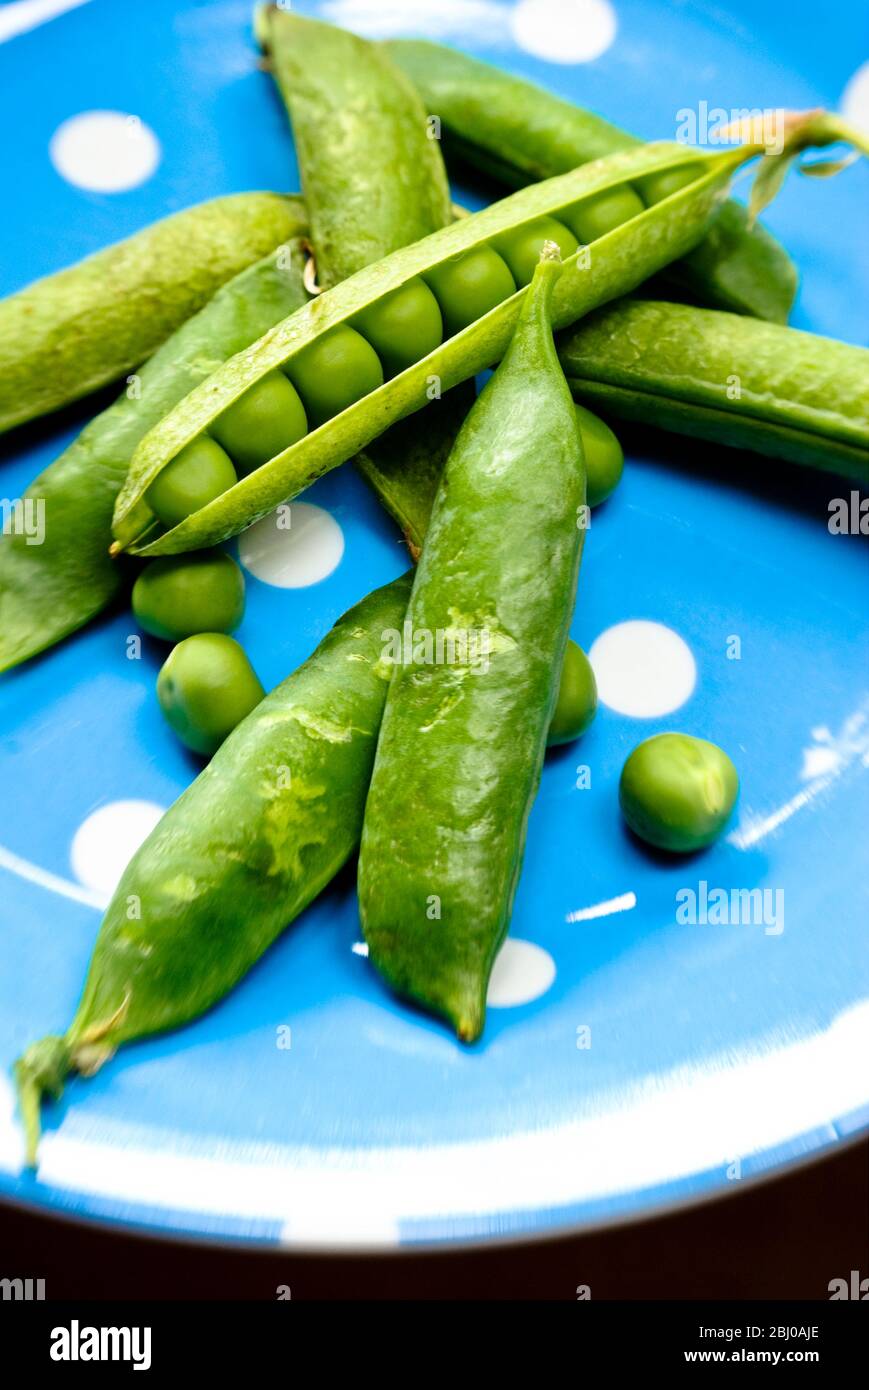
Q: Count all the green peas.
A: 13